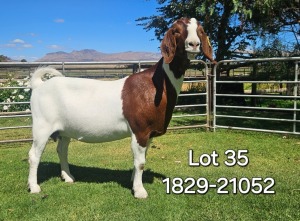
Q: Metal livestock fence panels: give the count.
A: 2